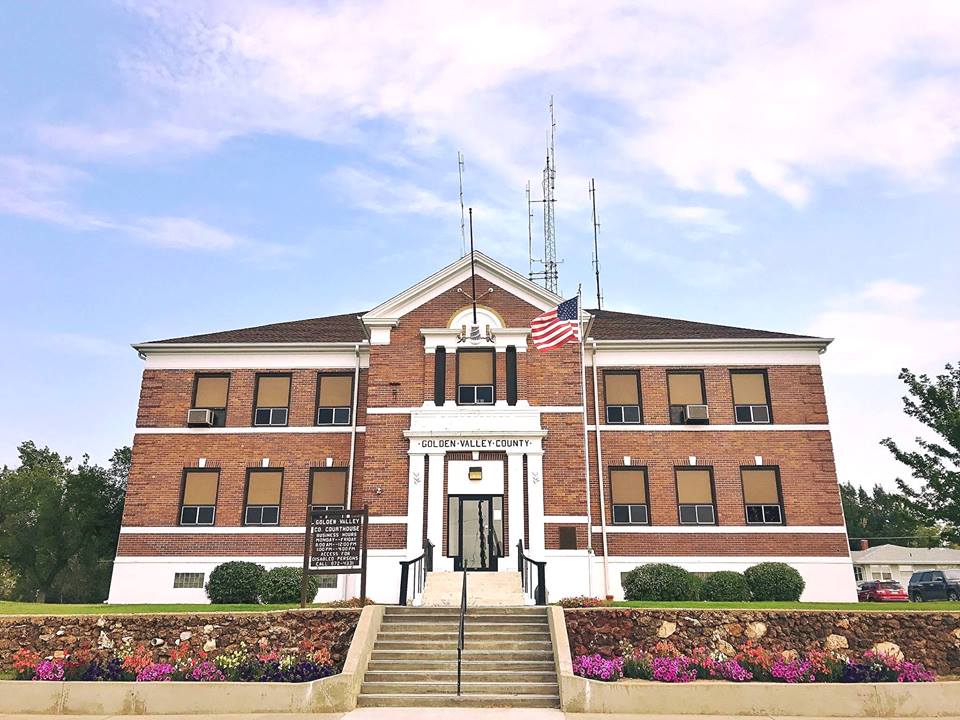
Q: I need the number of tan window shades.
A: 13